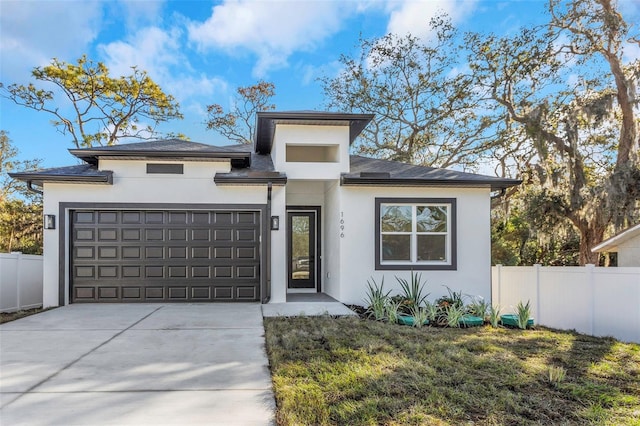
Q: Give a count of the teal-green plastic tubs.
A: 3